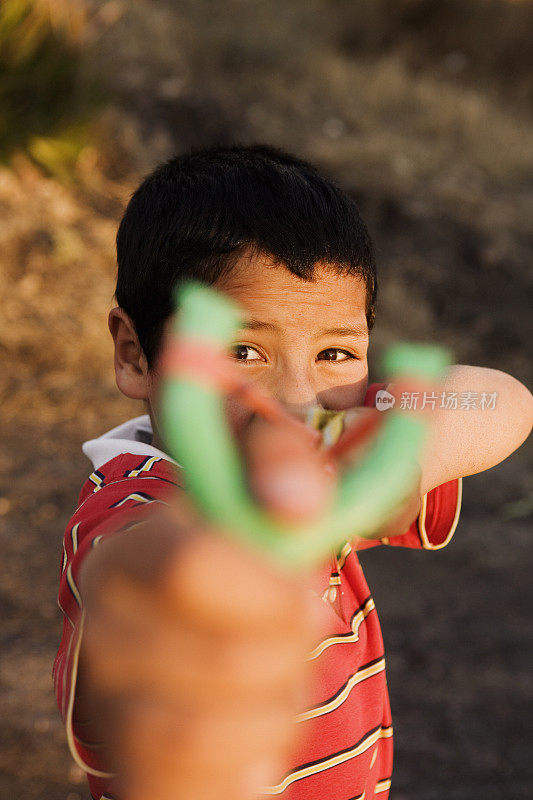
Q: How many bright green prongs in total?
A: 2